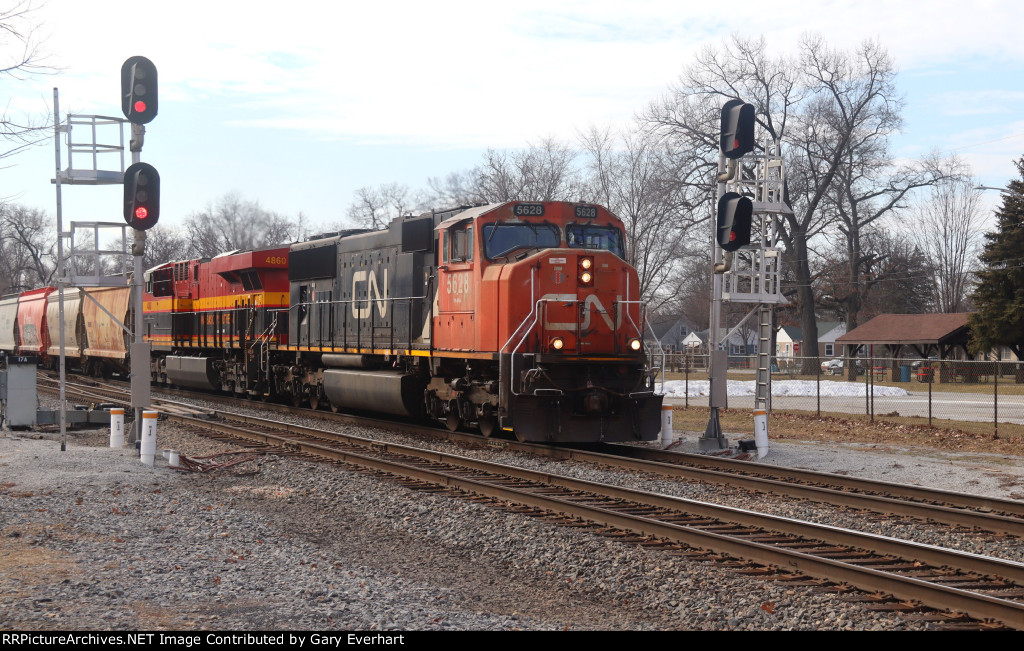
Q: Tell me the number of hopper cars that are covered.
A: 4